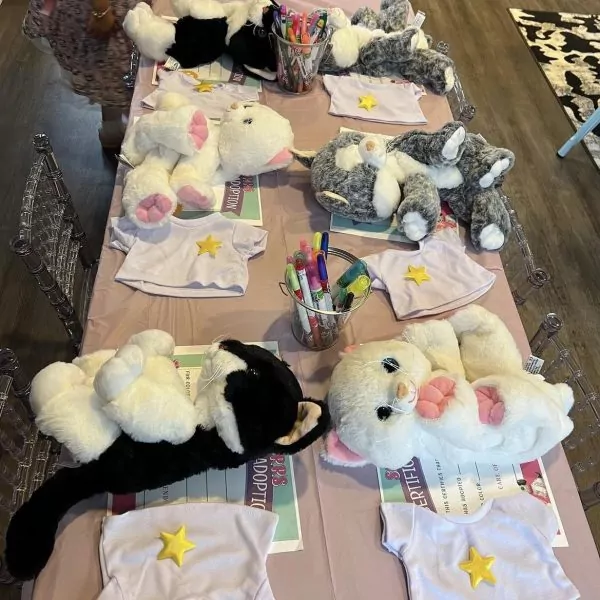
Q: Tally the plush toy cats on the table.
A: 6